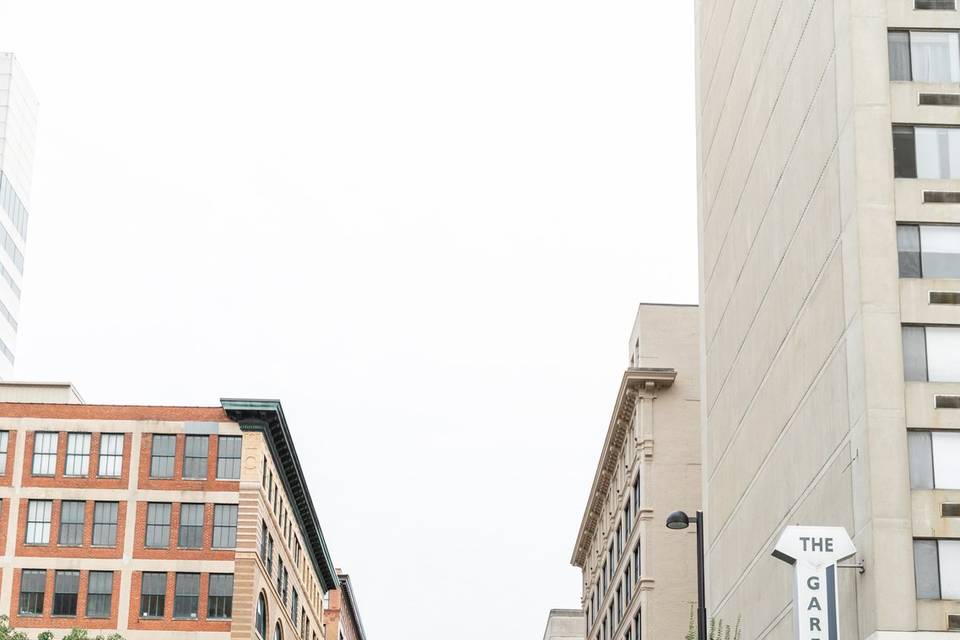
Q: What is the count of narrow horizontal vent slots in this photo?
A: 7